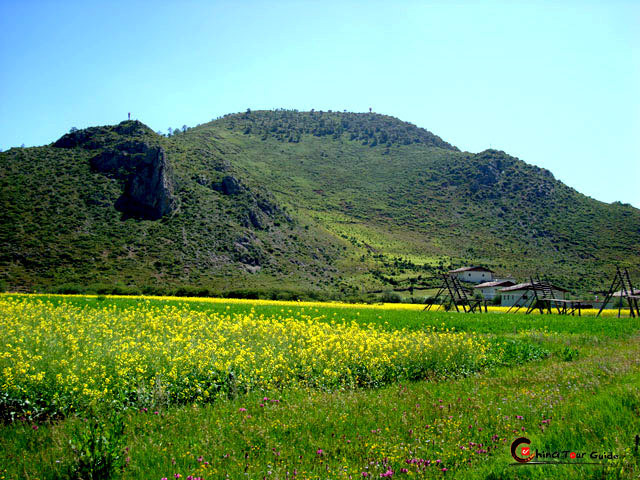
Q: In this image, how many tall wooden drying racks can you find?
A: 3